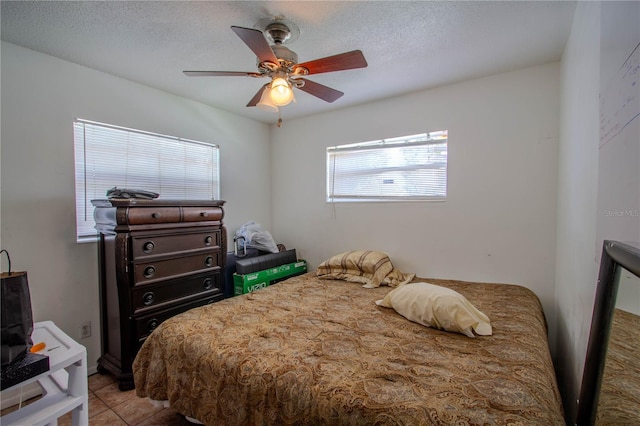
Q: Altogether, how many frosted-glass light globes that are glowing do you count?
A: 1